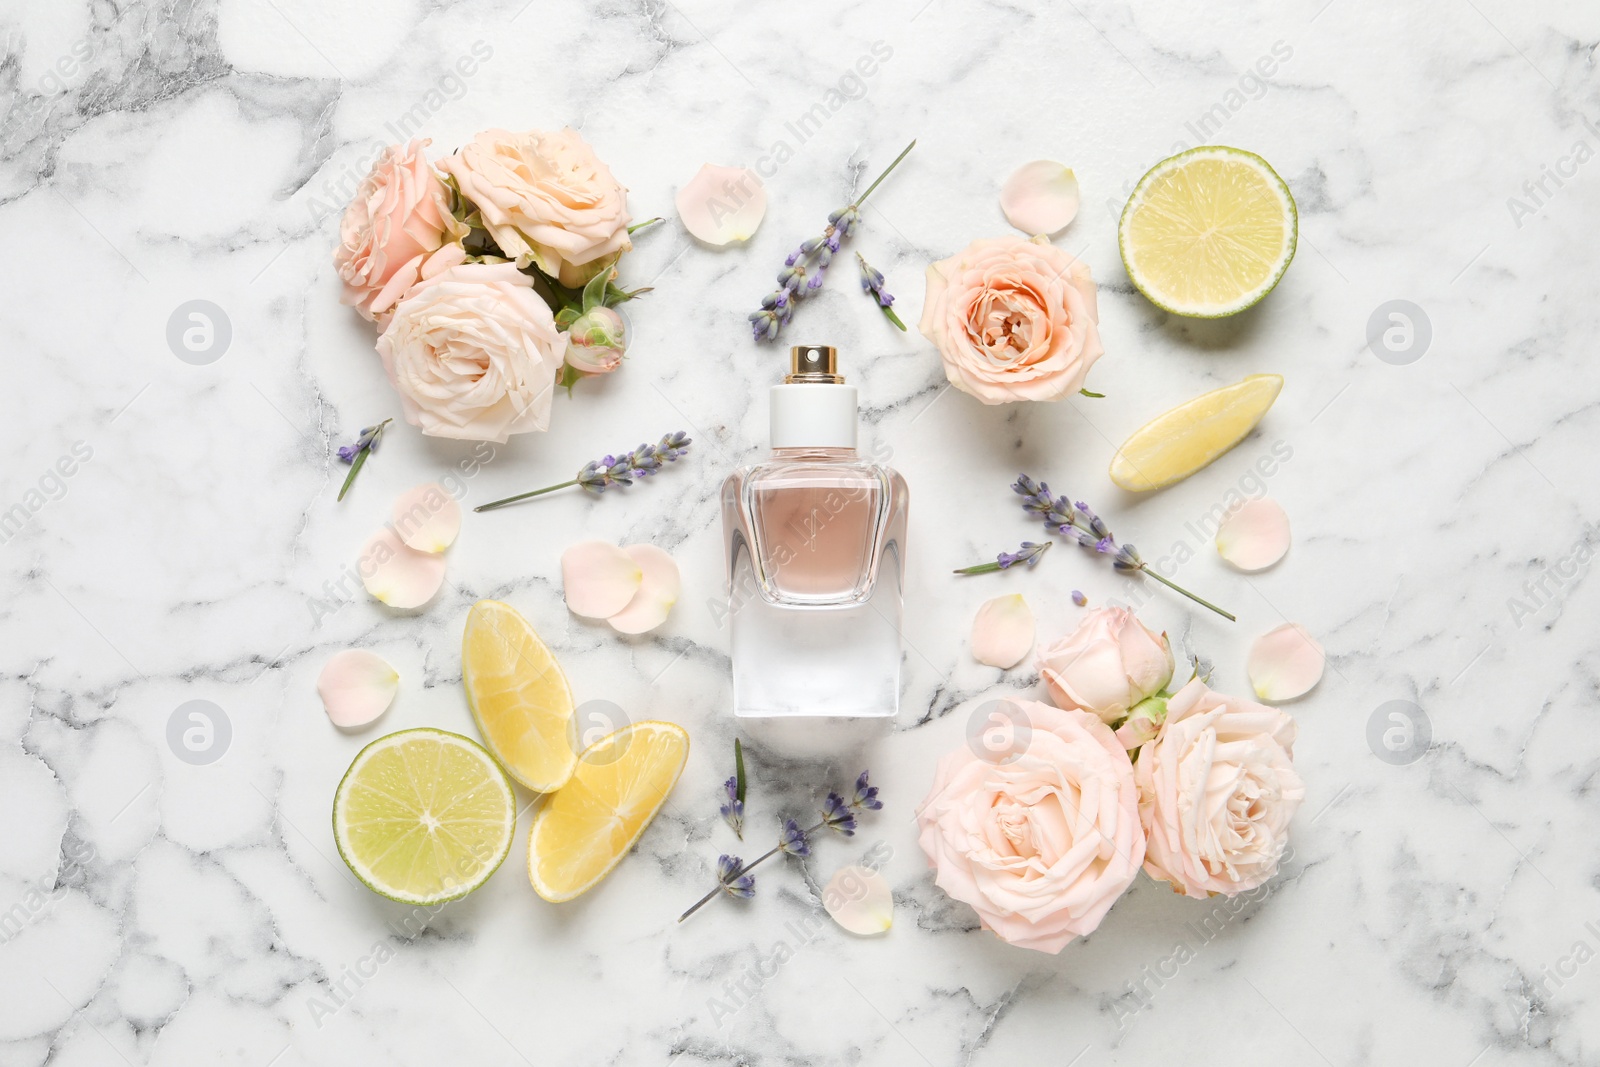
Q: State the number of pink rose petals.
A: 11